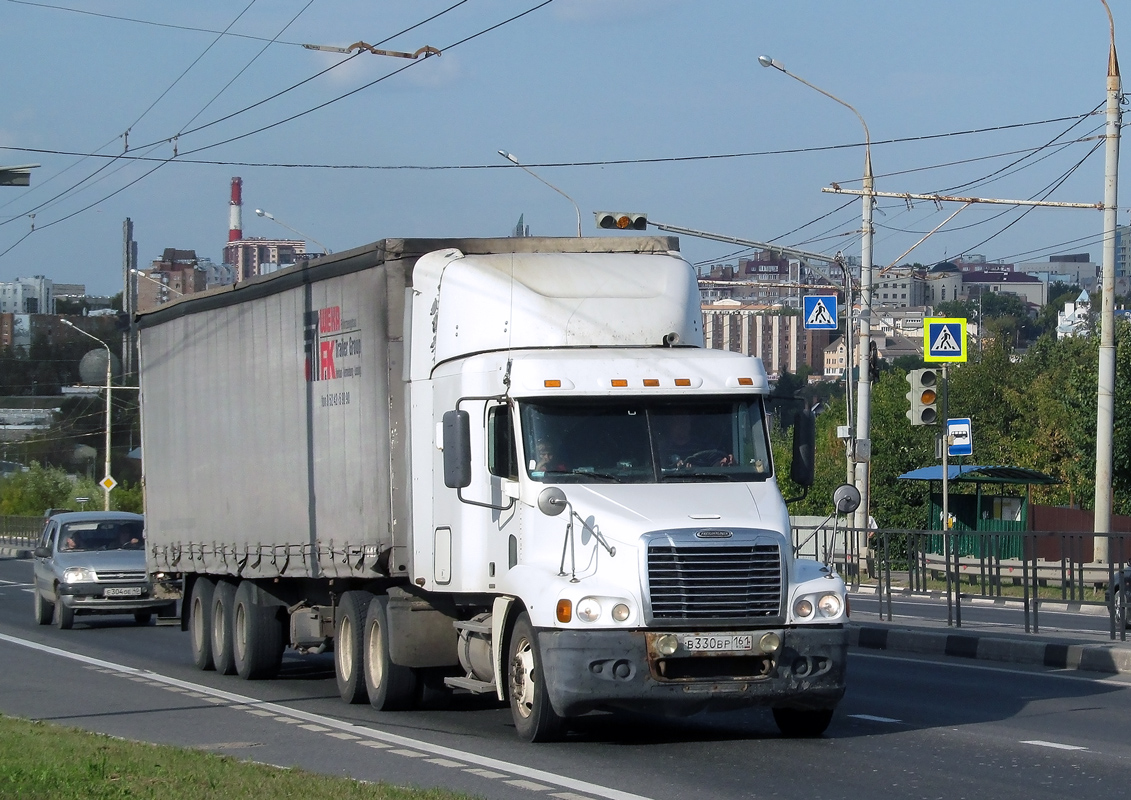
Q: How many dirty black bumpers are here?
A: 1